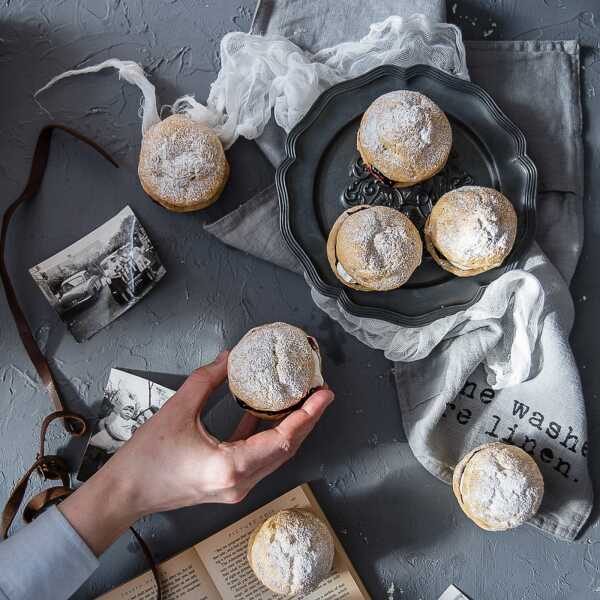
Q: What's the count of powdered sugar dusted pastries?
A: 7